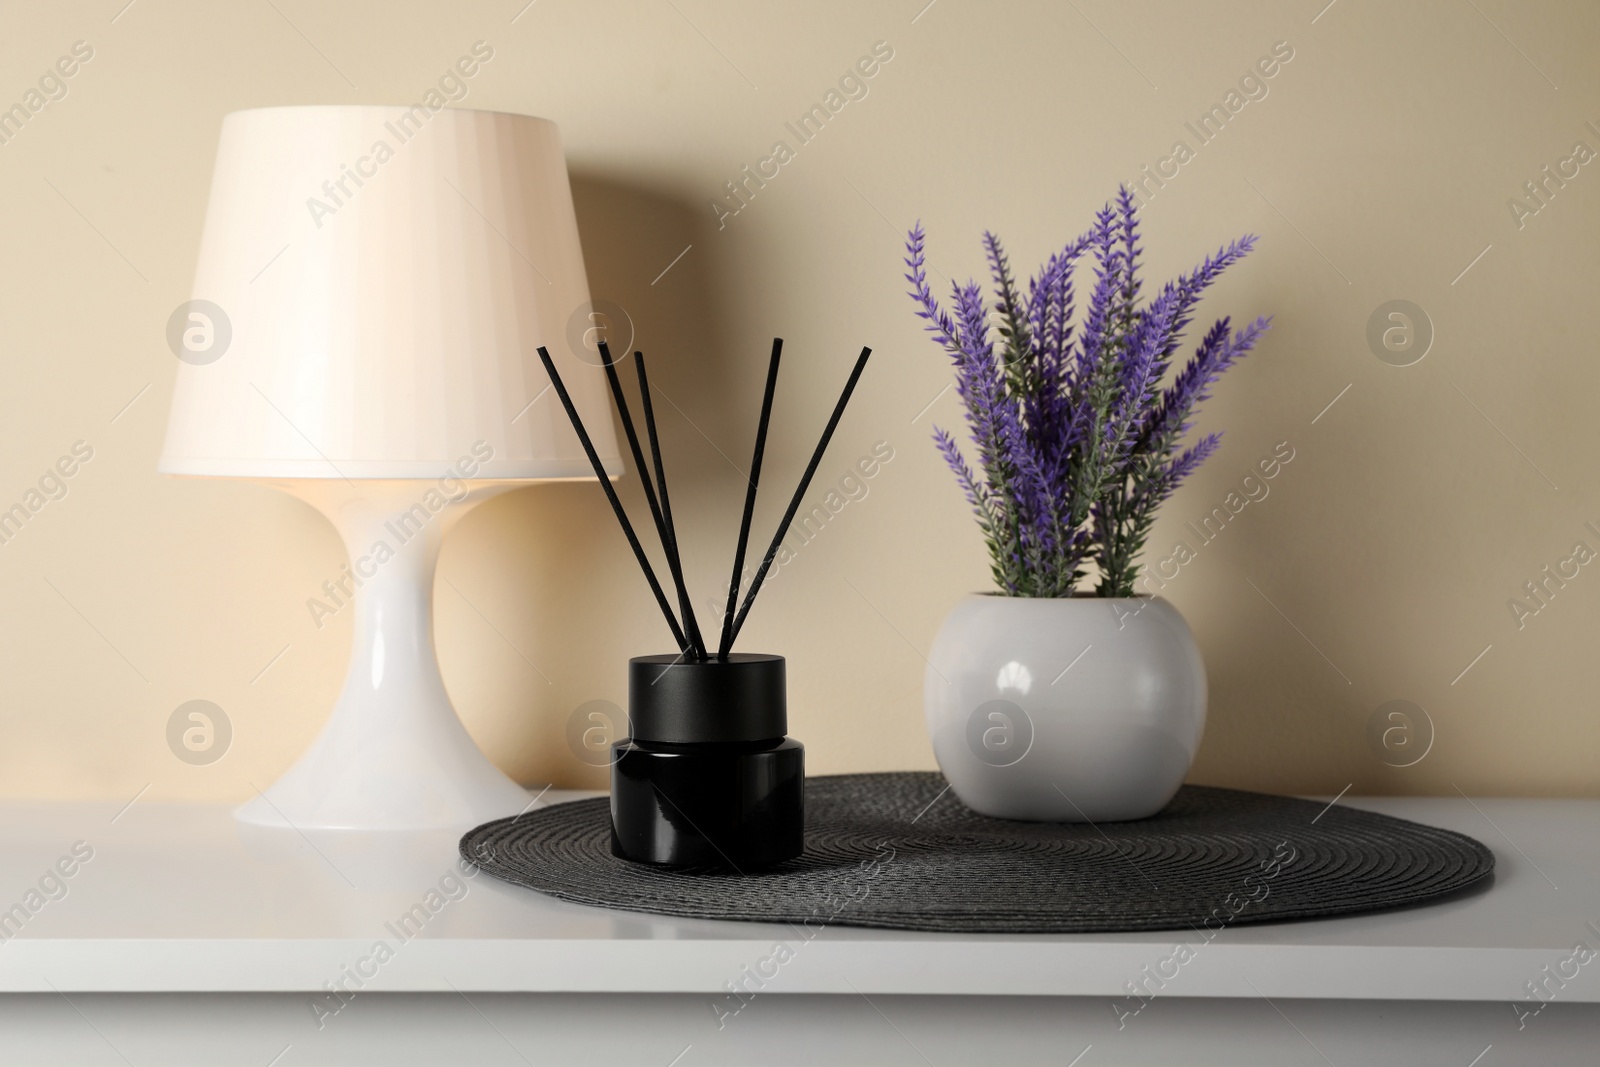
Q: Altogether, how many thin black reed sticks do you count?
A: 5